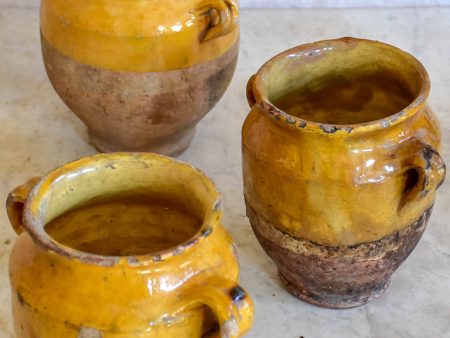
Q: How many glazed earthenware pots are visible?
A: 3